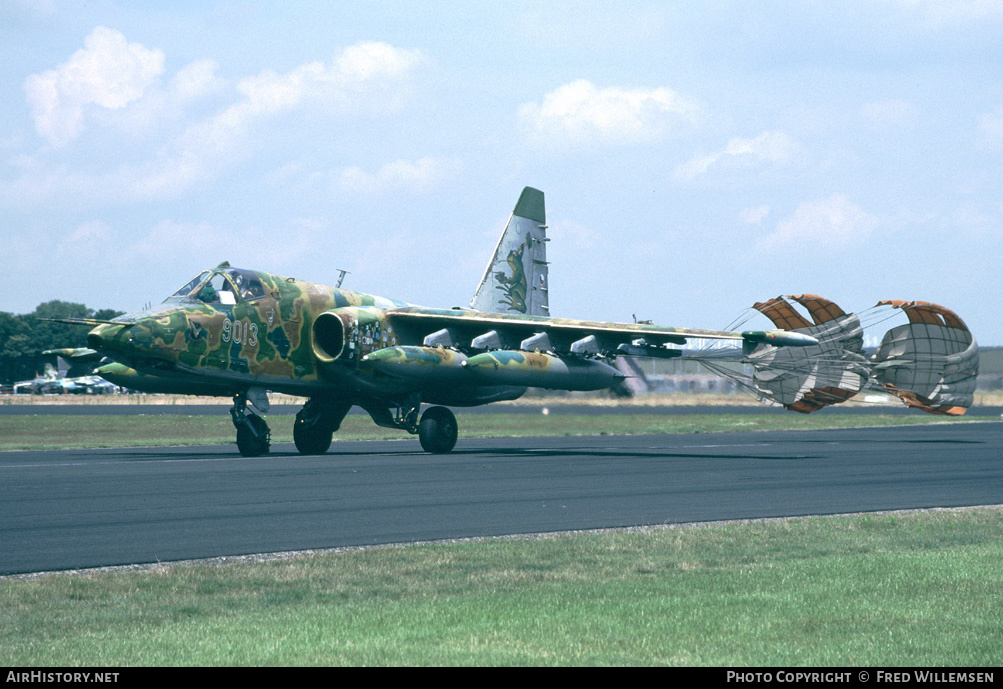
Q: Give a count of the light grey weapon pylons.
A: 4